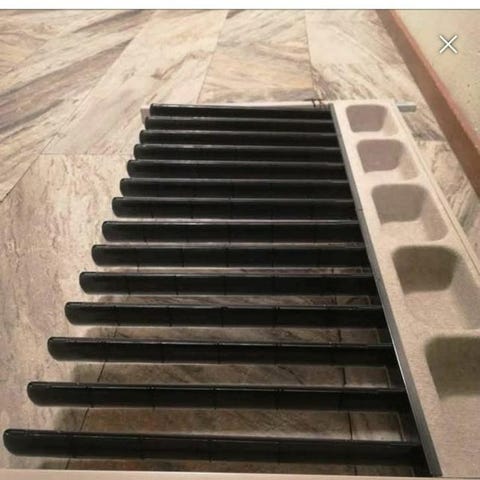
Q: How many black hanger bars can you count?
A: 14